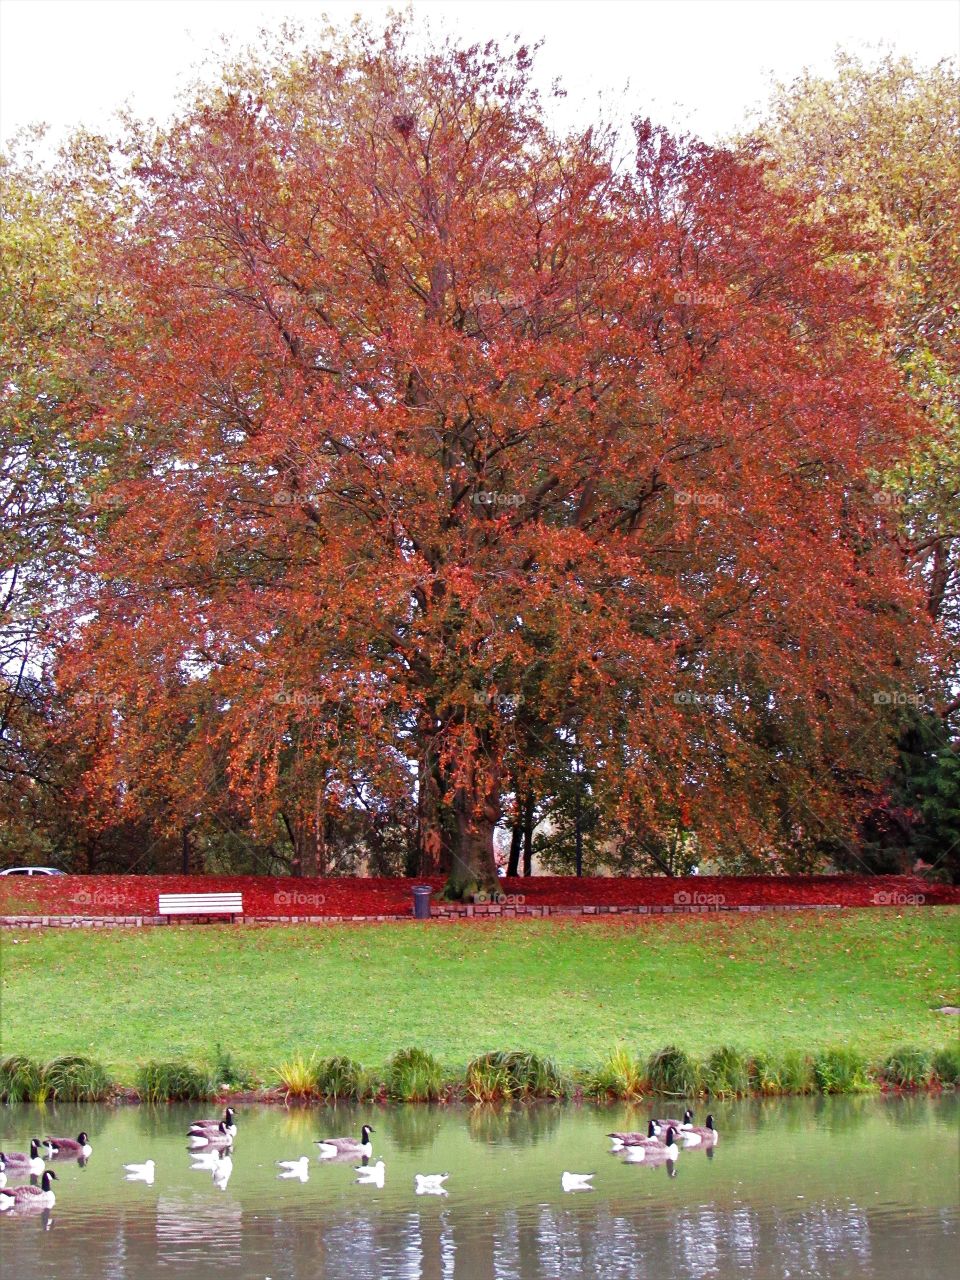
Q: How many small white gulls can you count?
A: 7